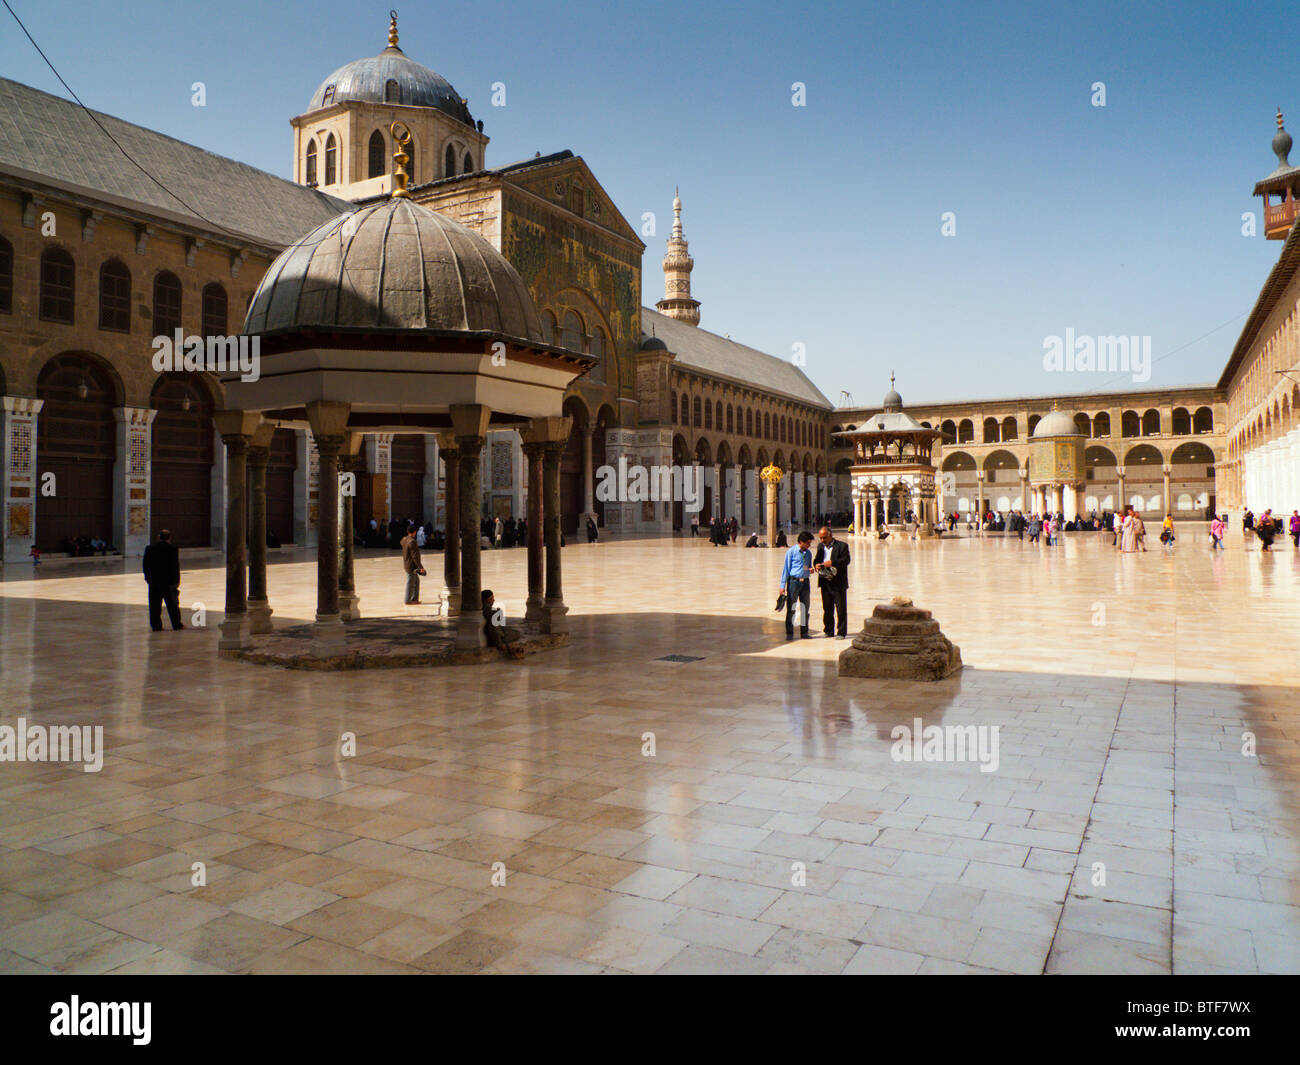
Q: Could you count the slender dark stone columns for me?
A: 8